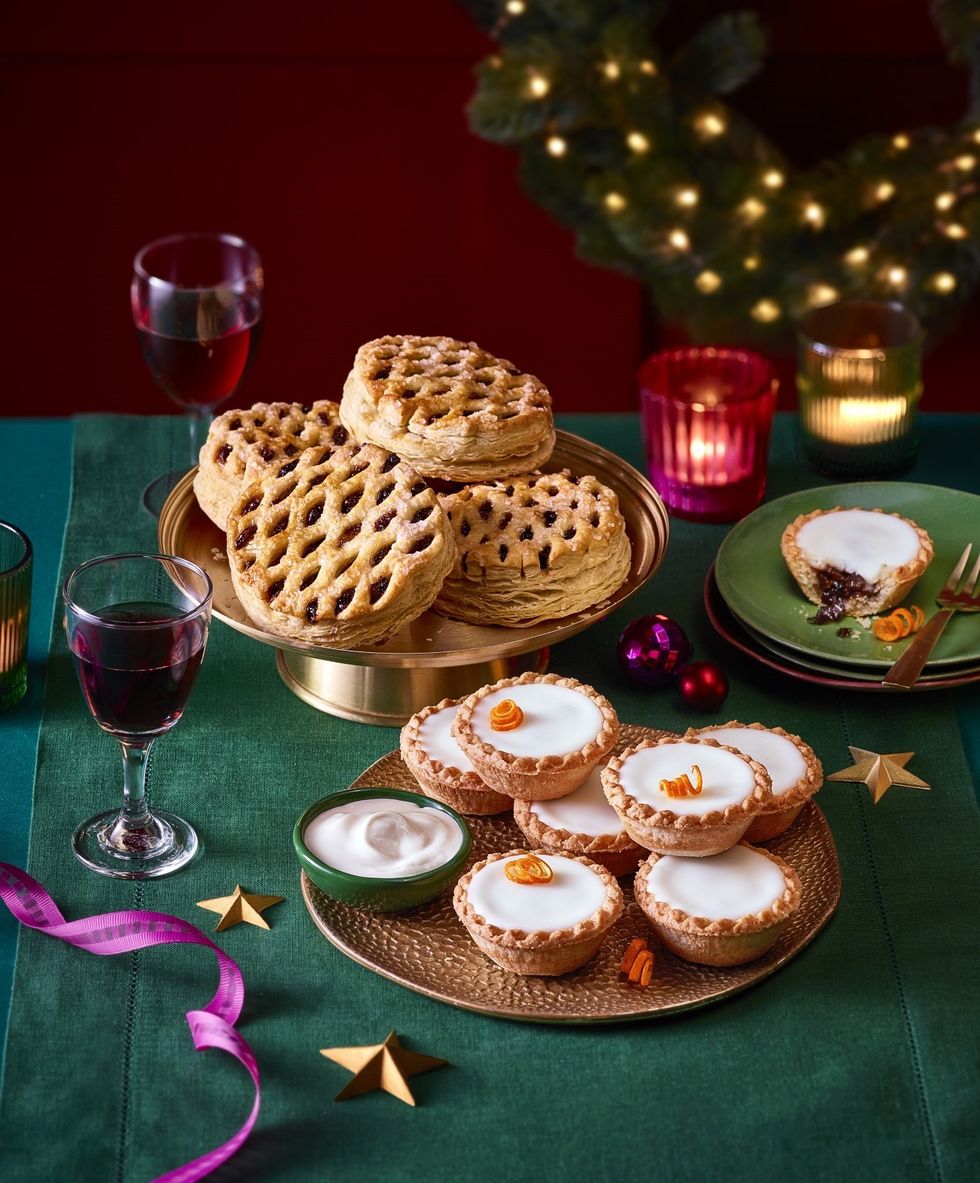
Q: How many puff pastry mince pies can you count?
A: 4